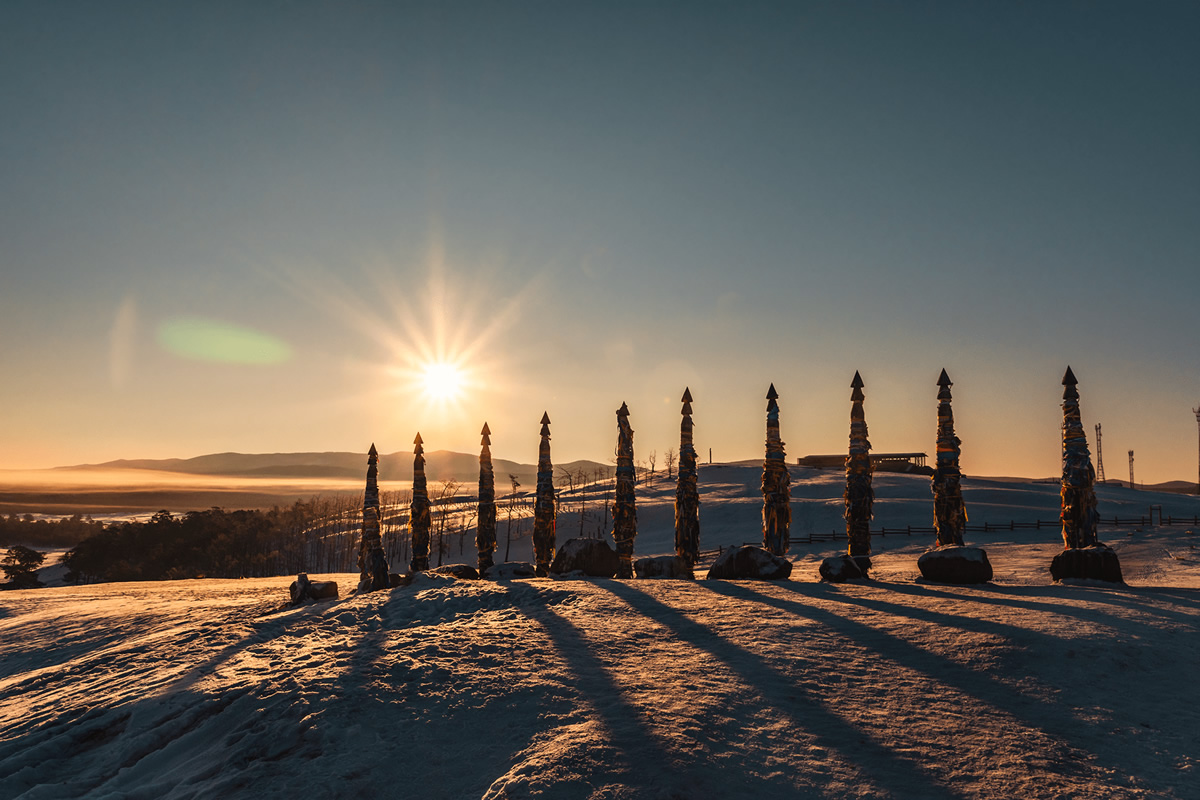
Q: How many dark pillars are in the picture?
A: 10